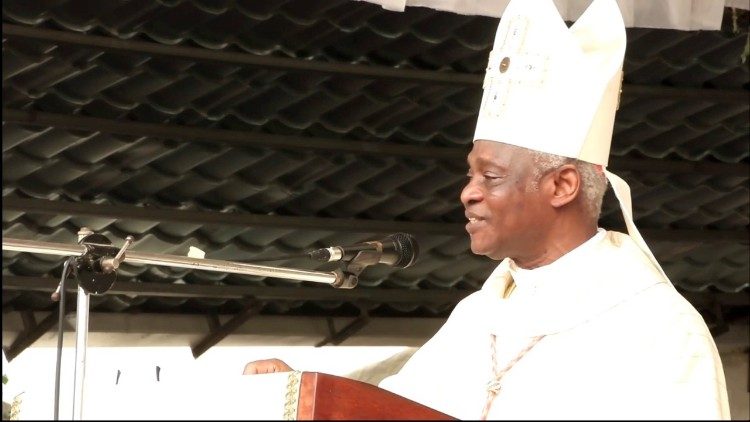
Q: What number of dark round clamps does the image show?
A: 1